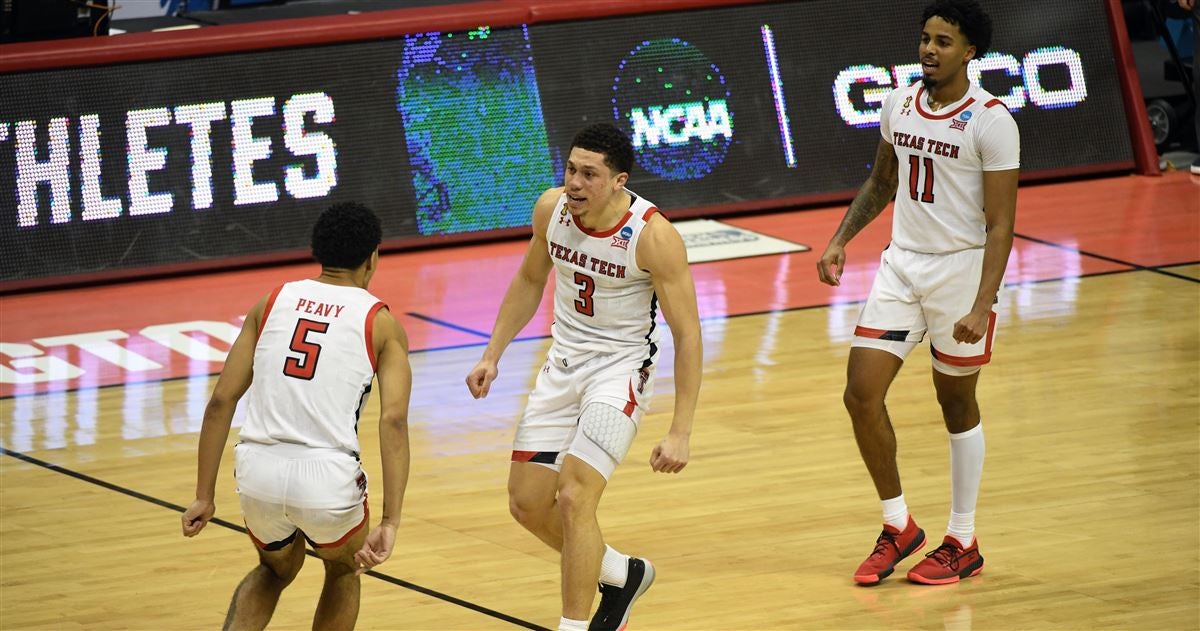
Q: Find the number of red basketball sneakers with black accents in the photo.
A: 2